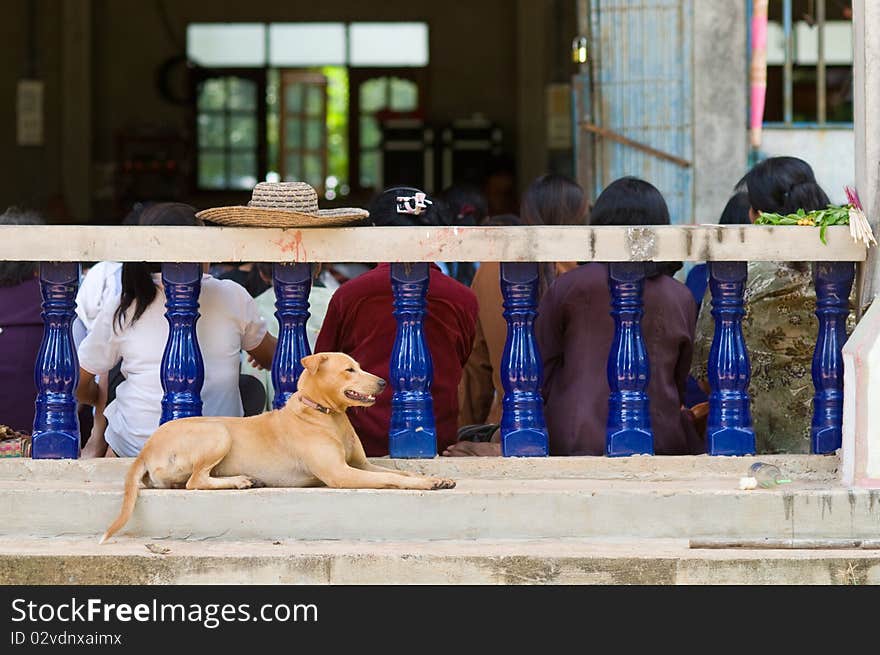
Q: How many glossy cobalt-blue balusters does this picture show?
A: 8